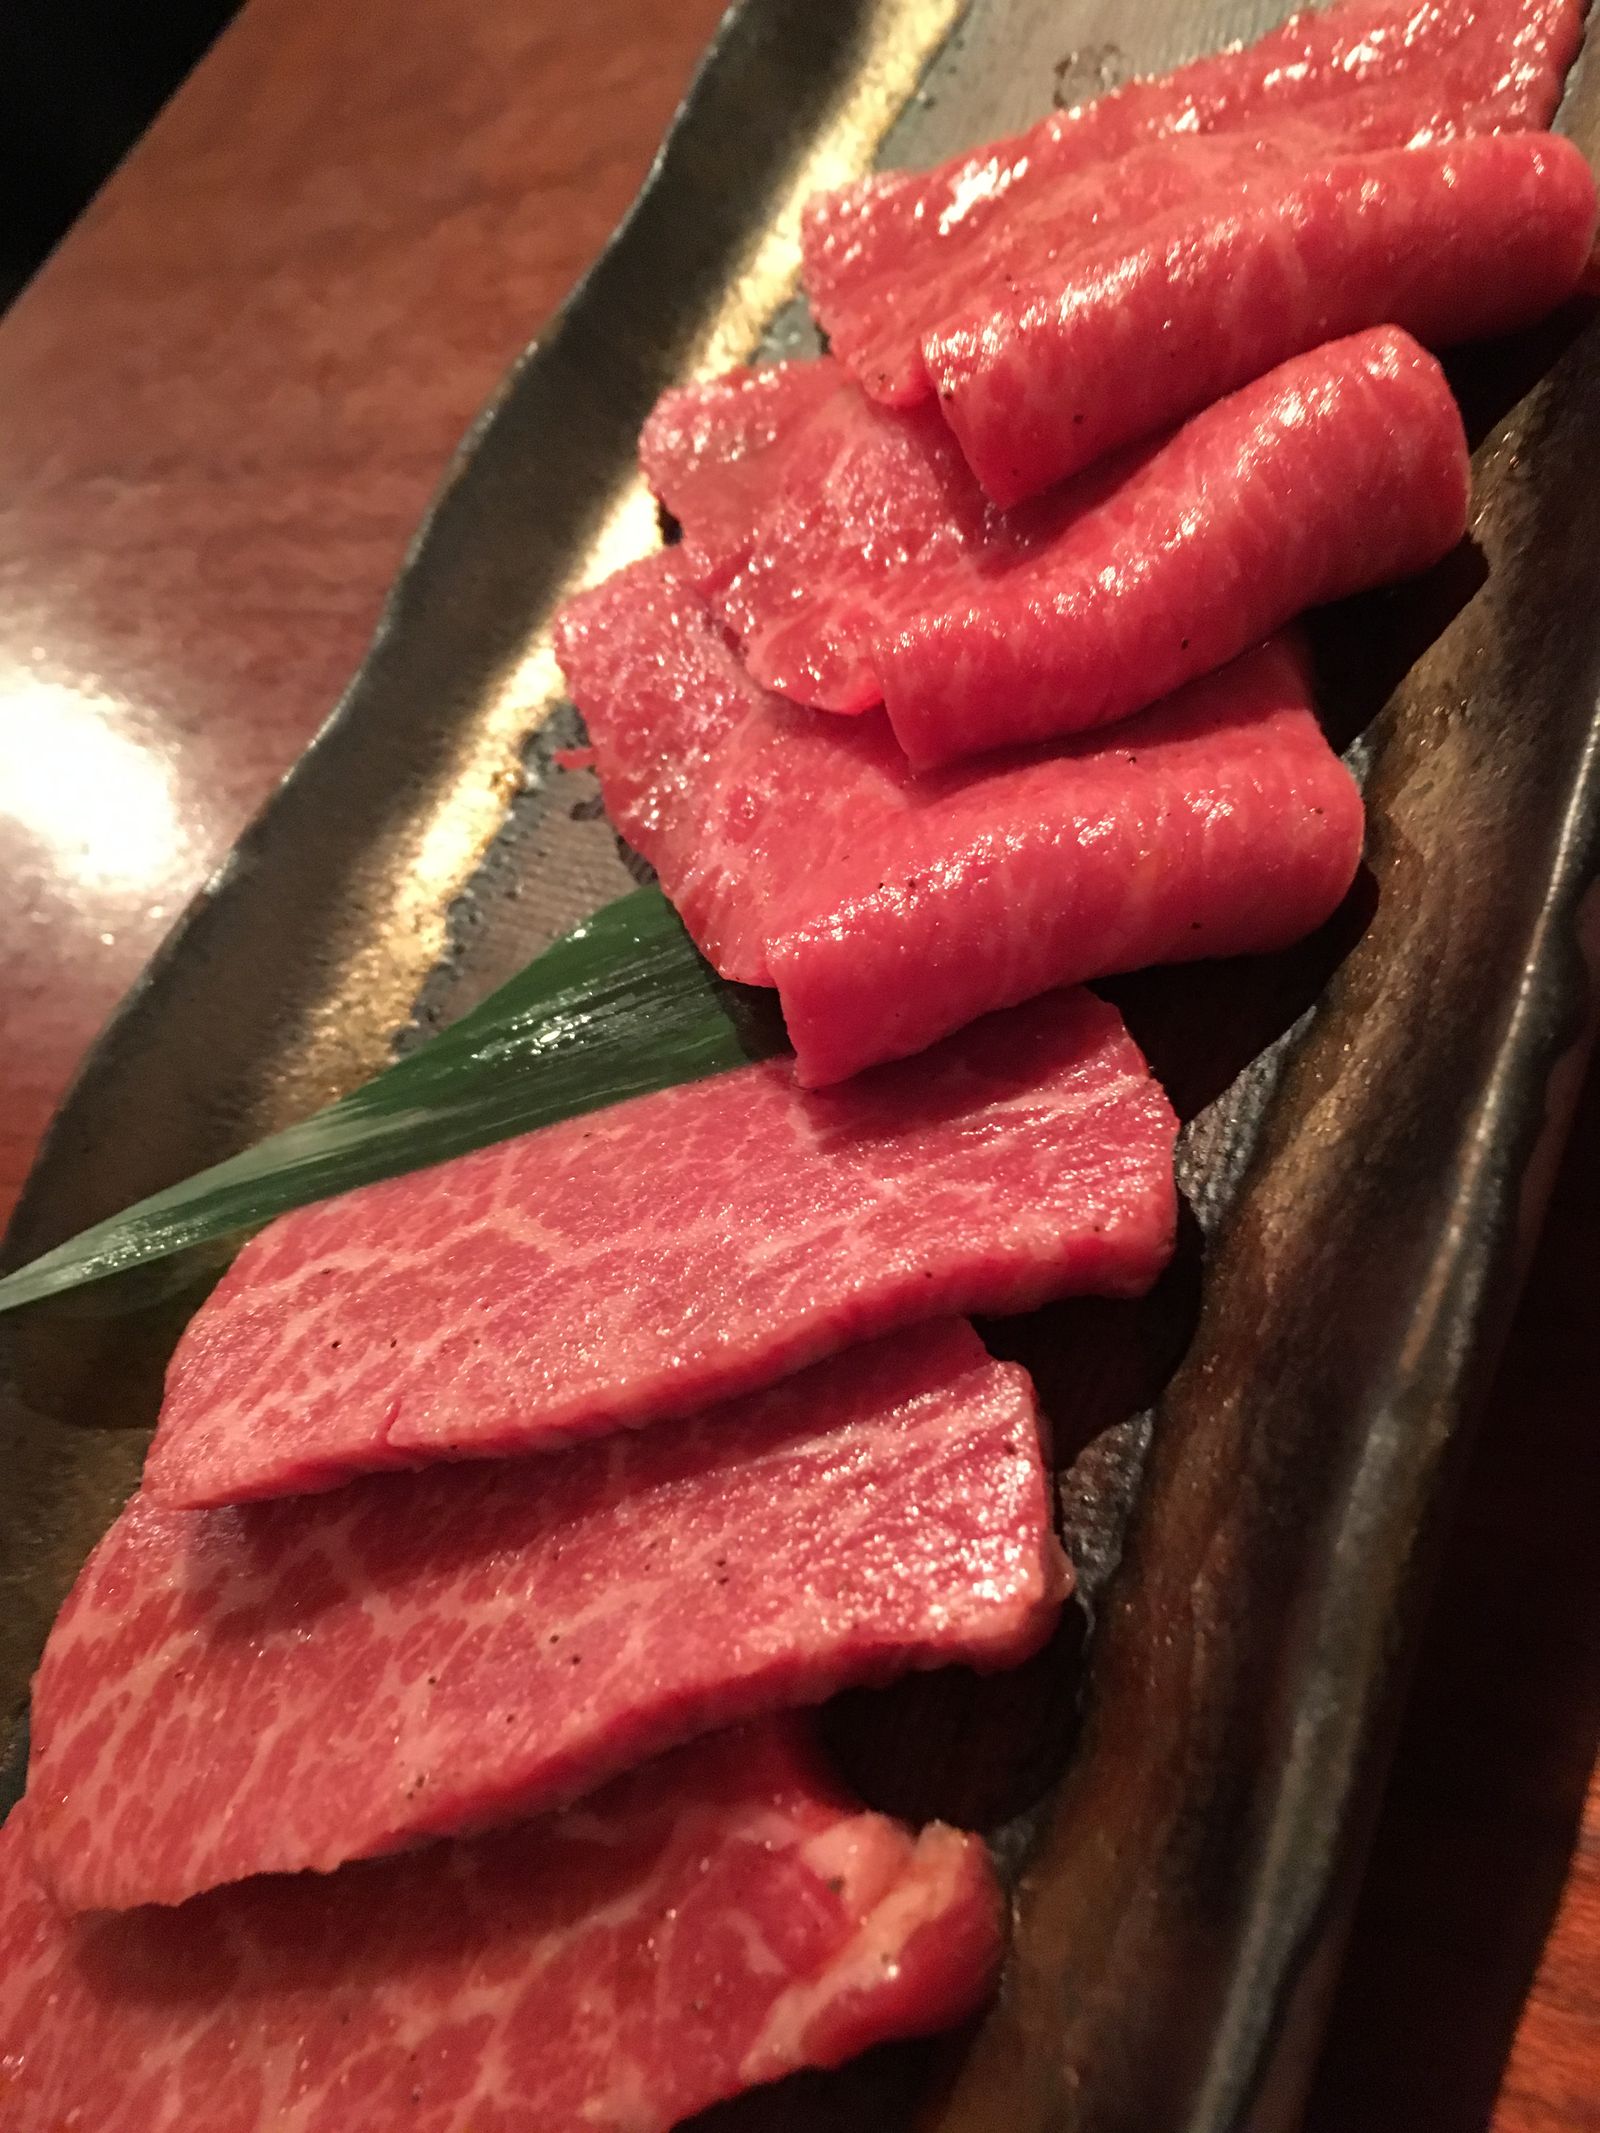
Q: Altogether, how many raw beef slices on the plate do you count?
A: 6